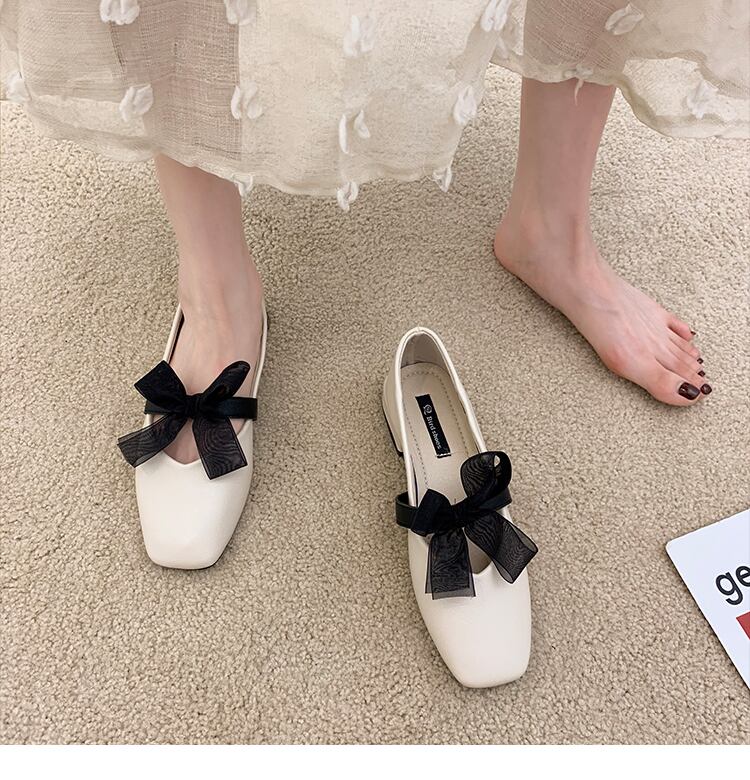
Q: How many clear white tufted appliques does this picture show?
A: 14